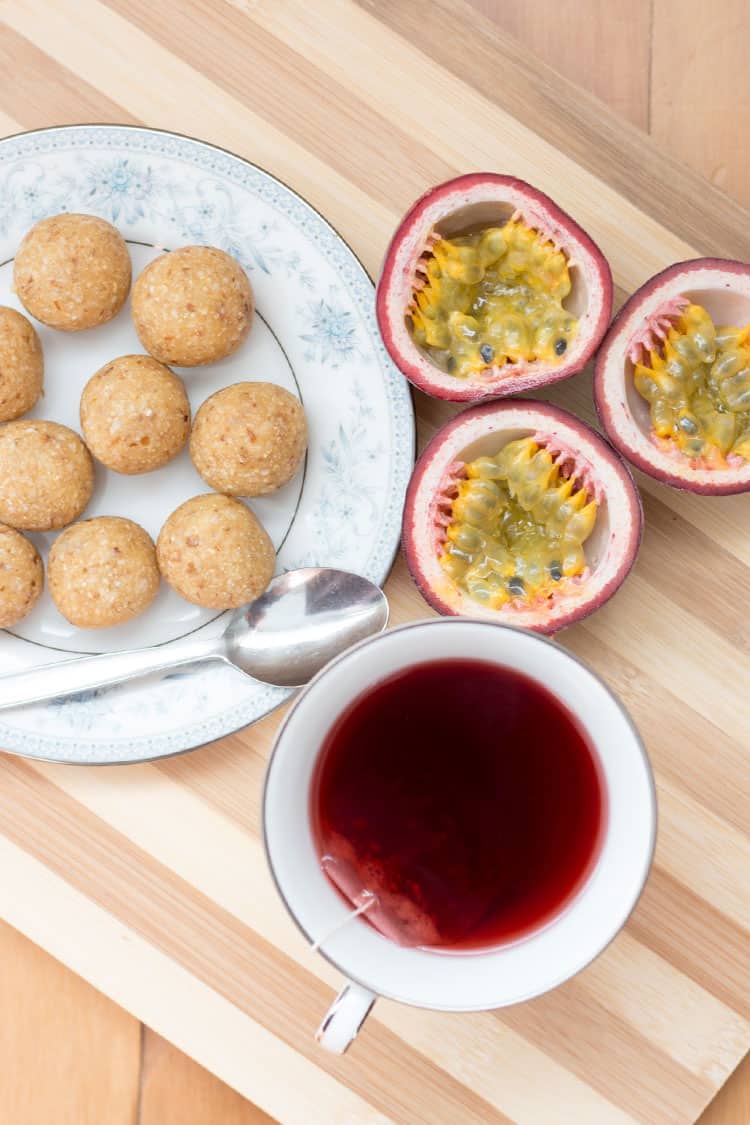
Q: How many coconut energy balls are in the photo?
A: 9